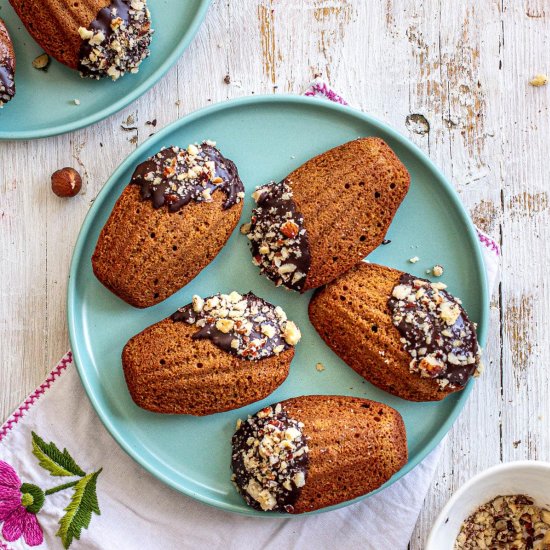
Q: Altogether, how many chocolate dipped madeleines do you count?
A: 7